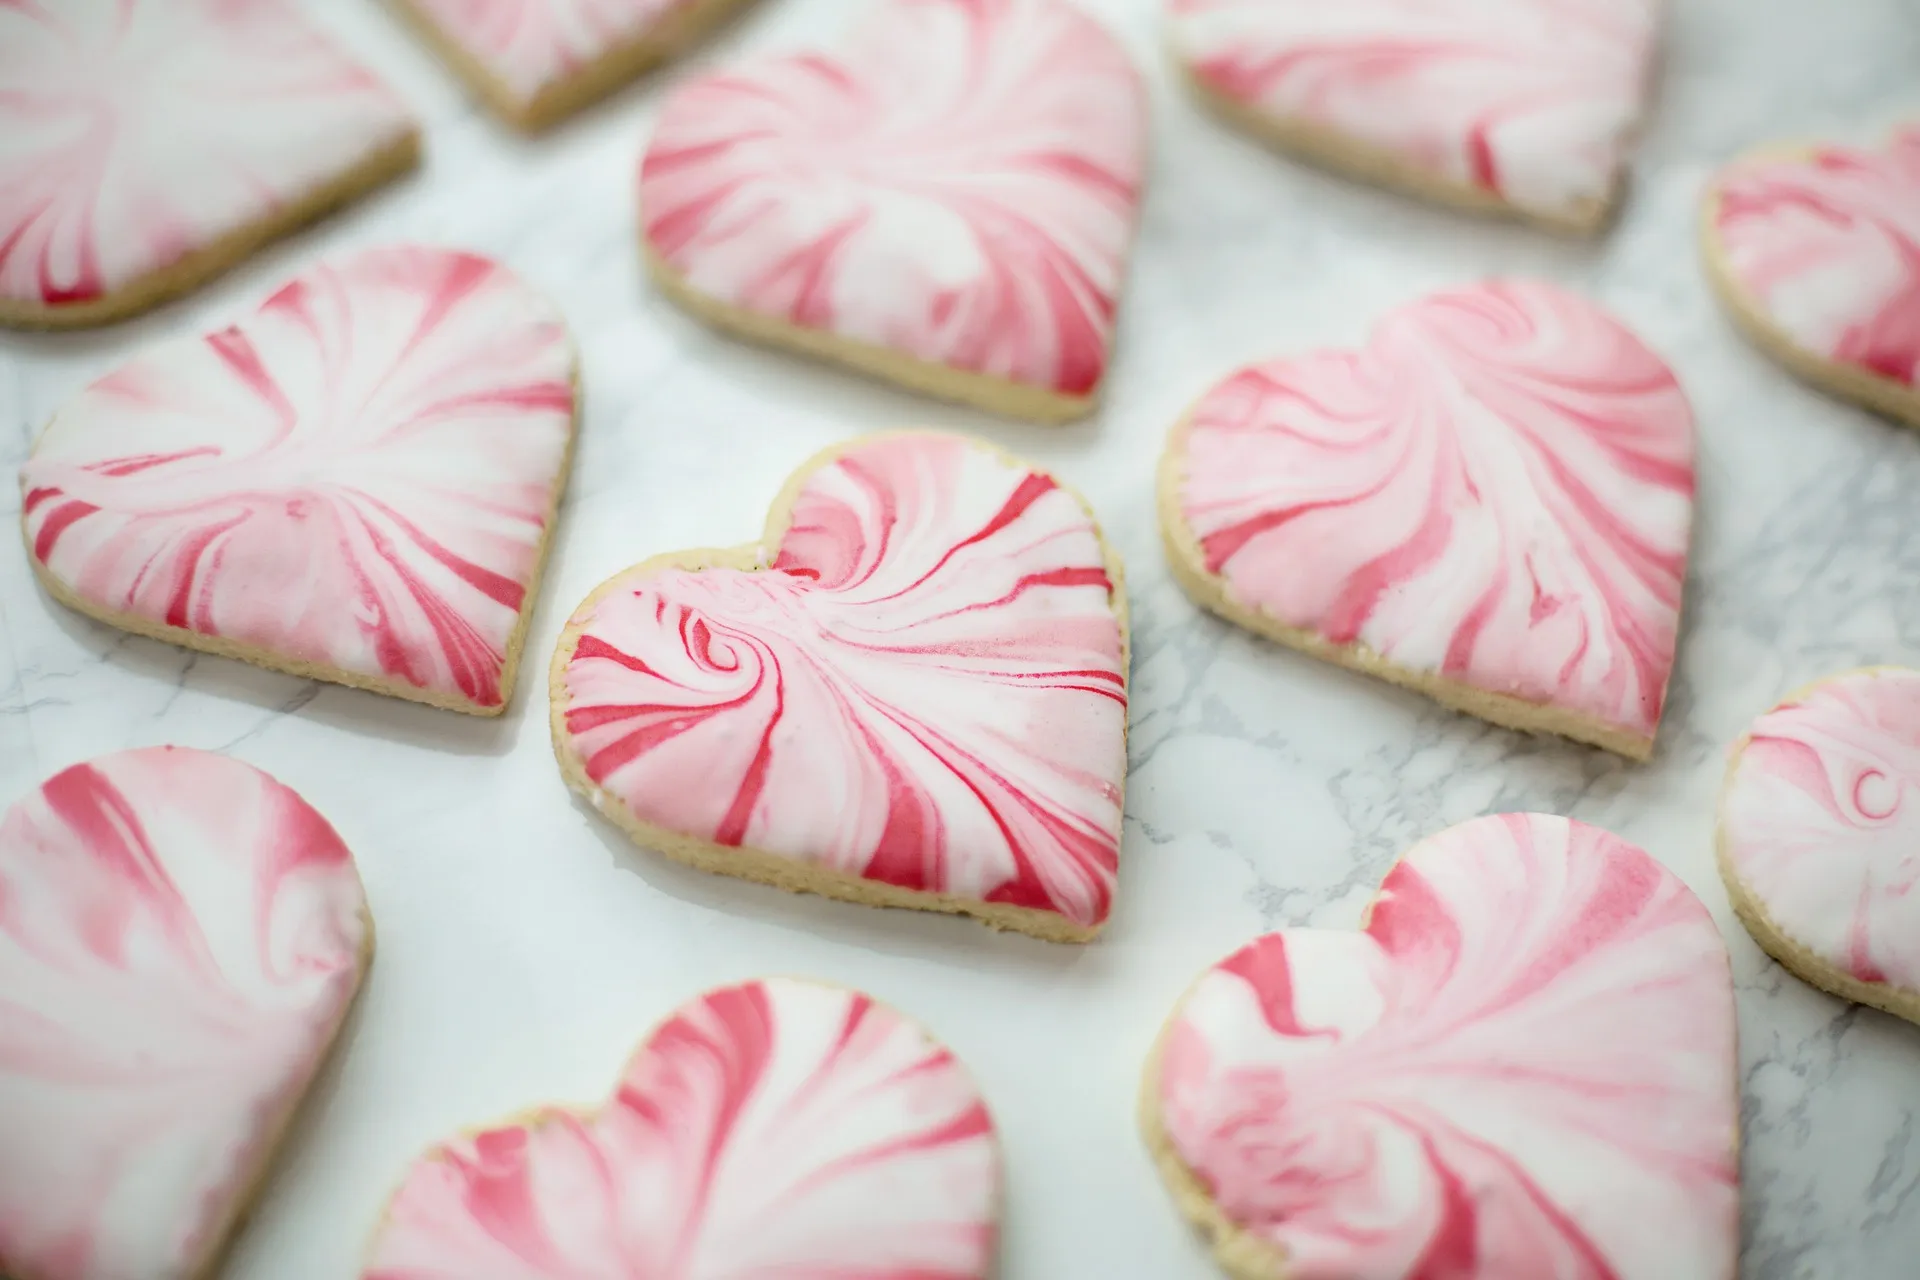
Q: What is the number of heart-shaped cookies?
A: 12